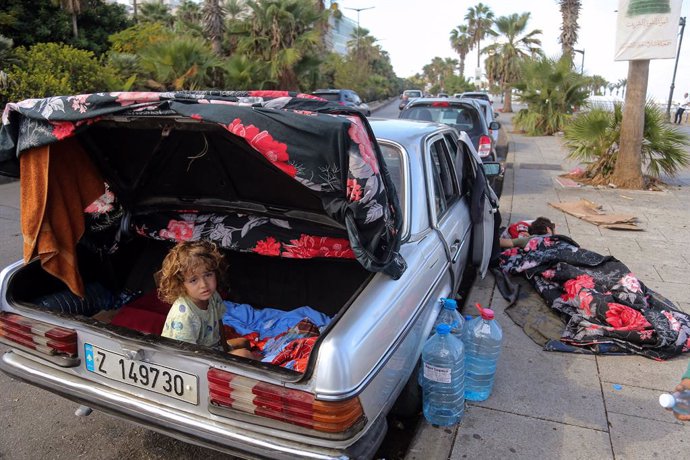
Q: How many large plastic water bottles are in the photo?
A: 3